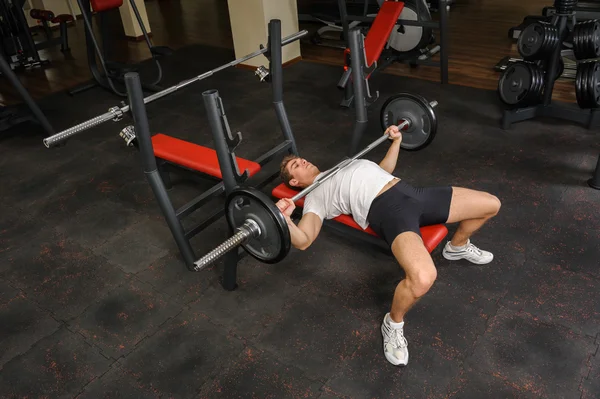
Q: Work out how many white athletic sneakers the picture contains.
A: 2